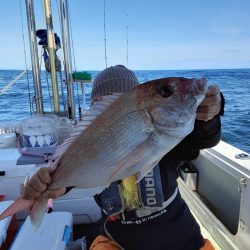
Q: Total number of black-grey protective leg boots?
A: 0